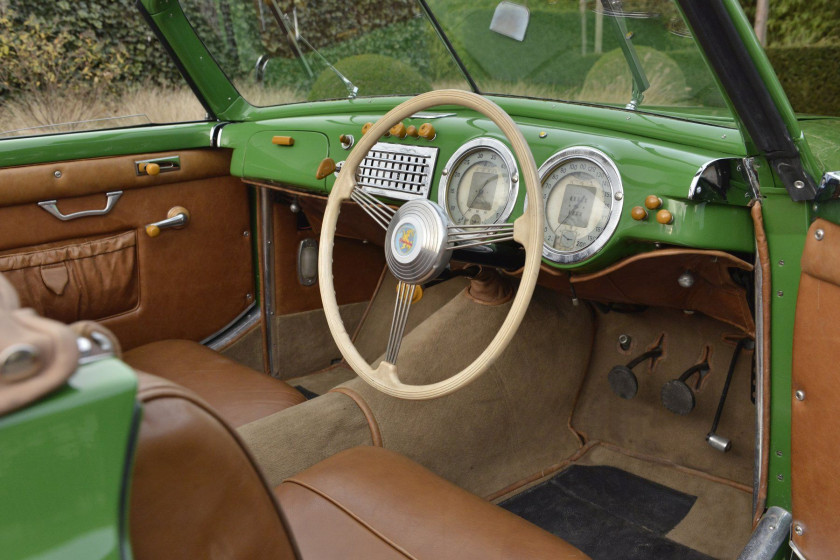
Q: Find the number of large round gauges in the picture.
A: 2